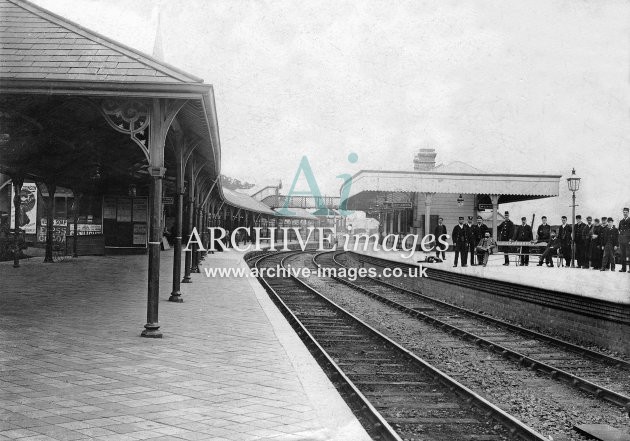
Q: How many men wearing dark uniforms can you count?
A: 15